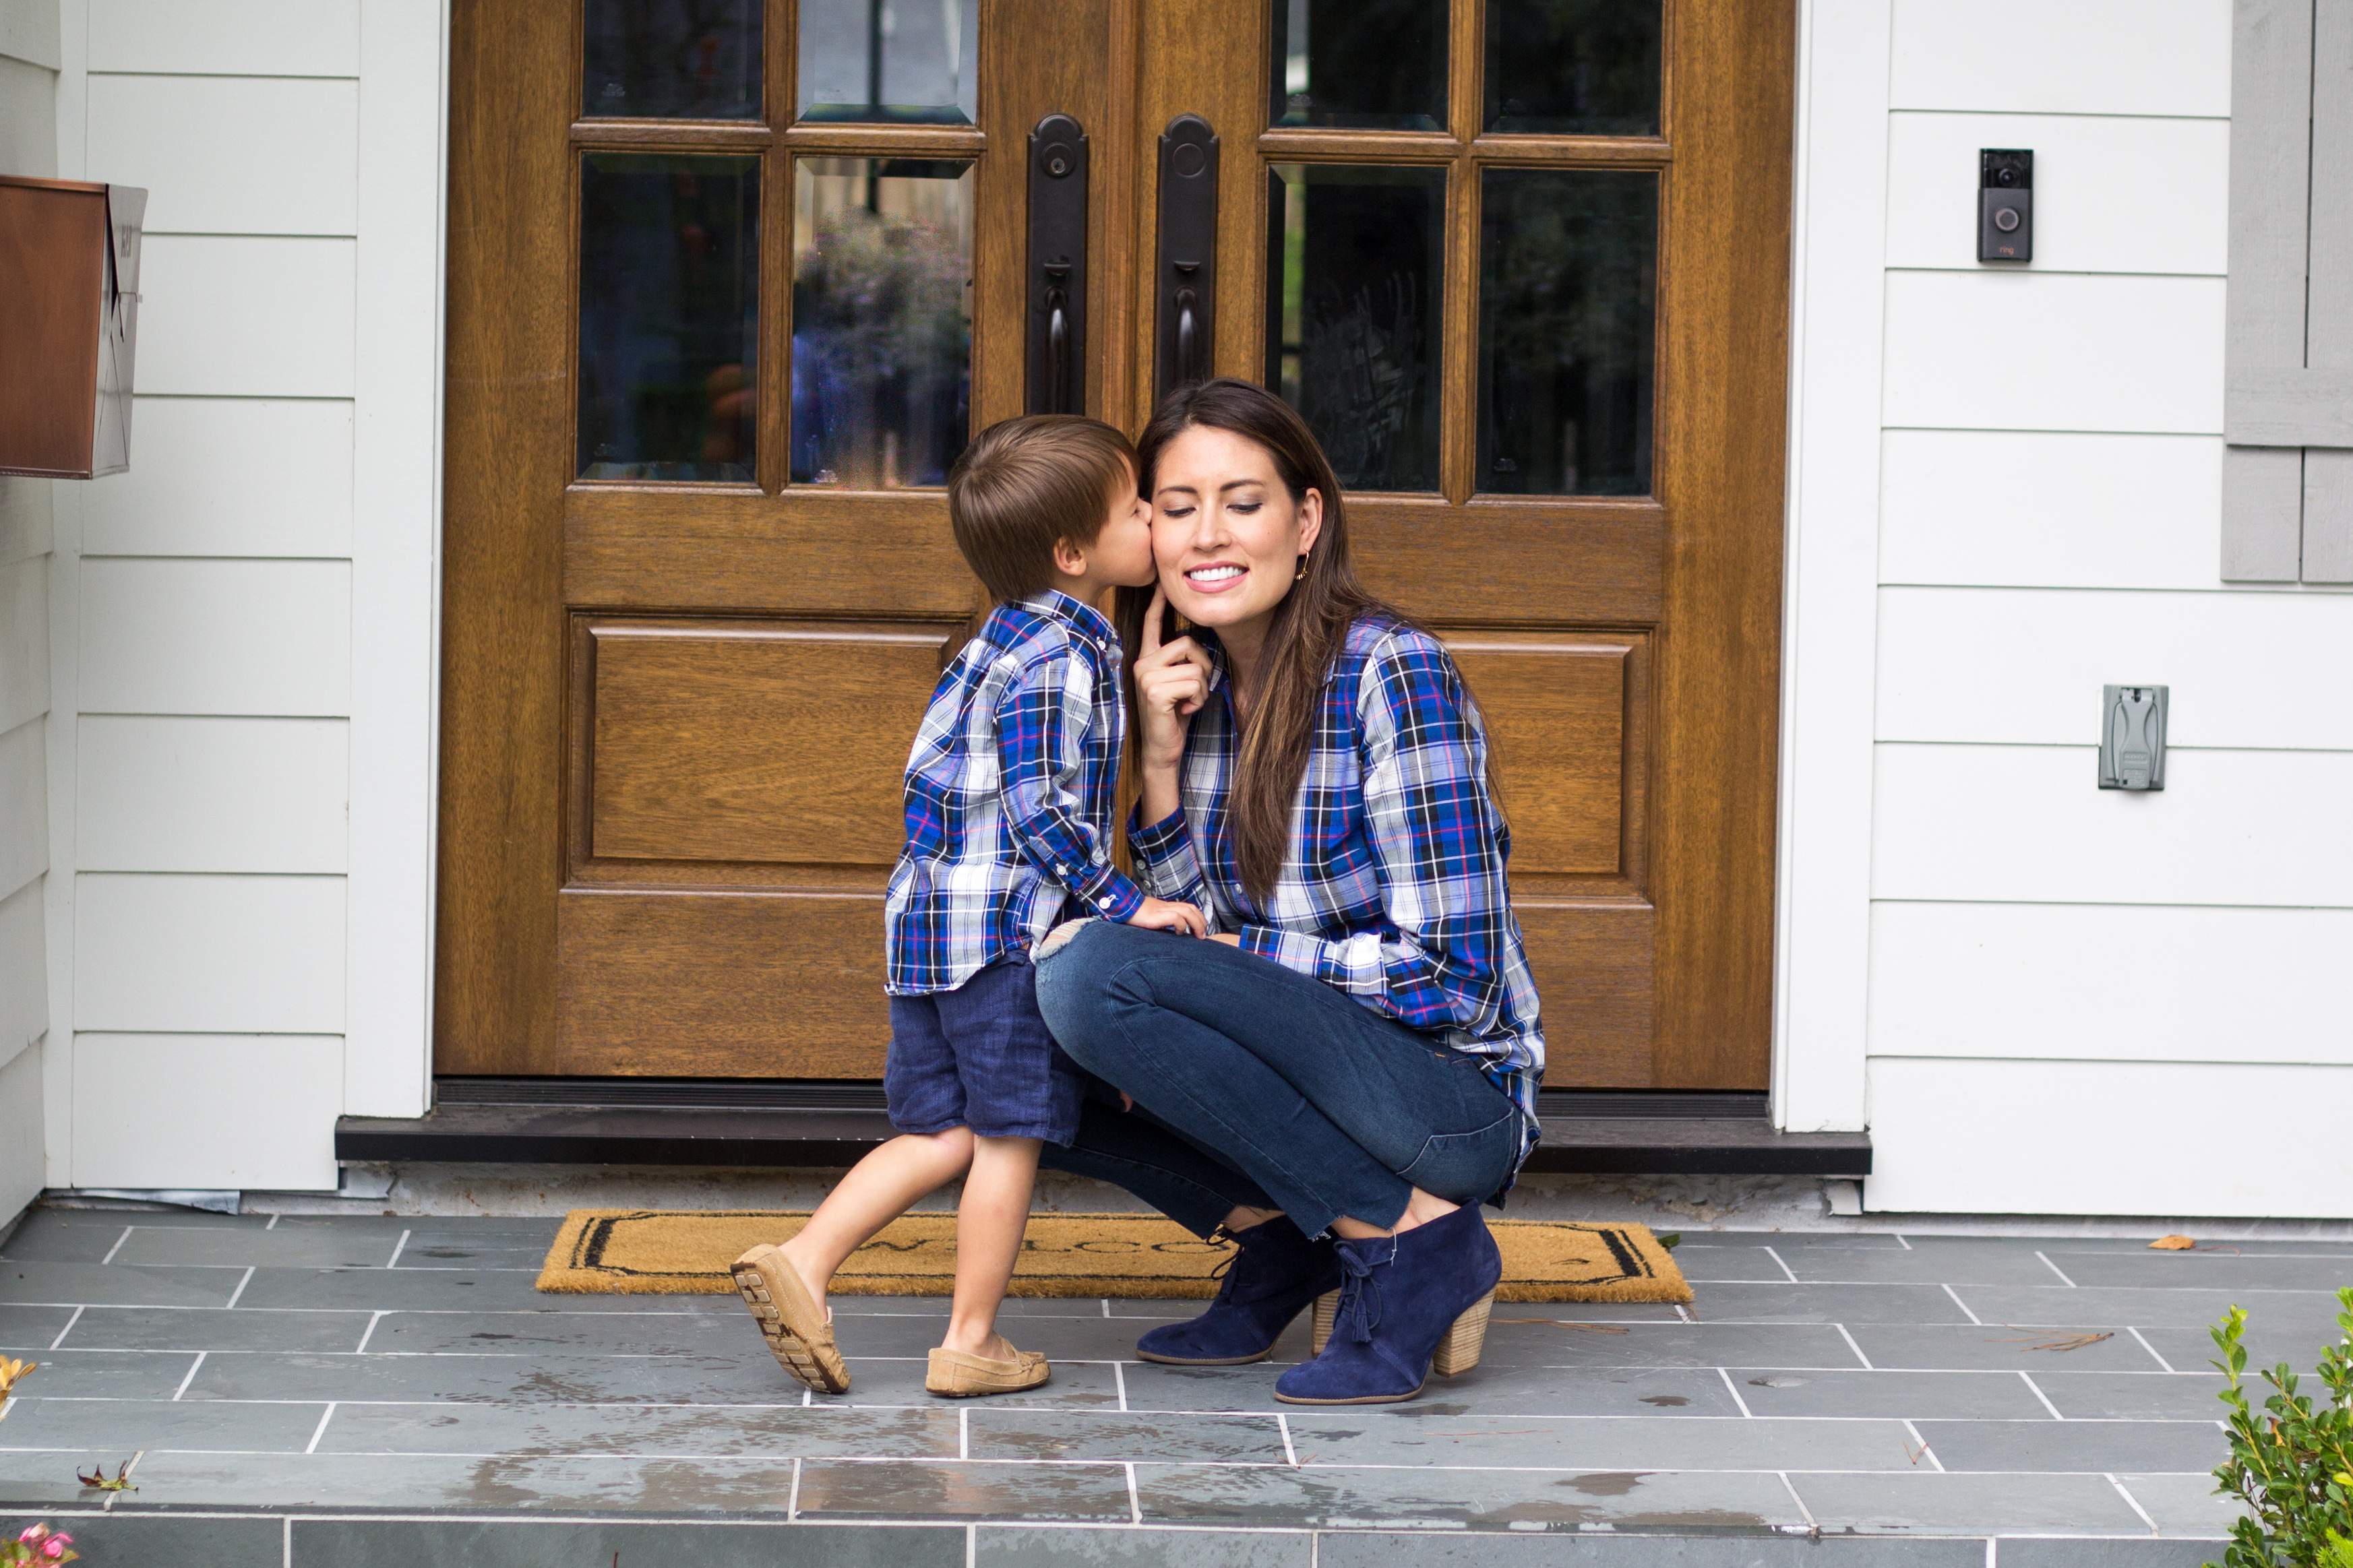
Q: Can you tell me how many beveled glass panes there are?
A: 8